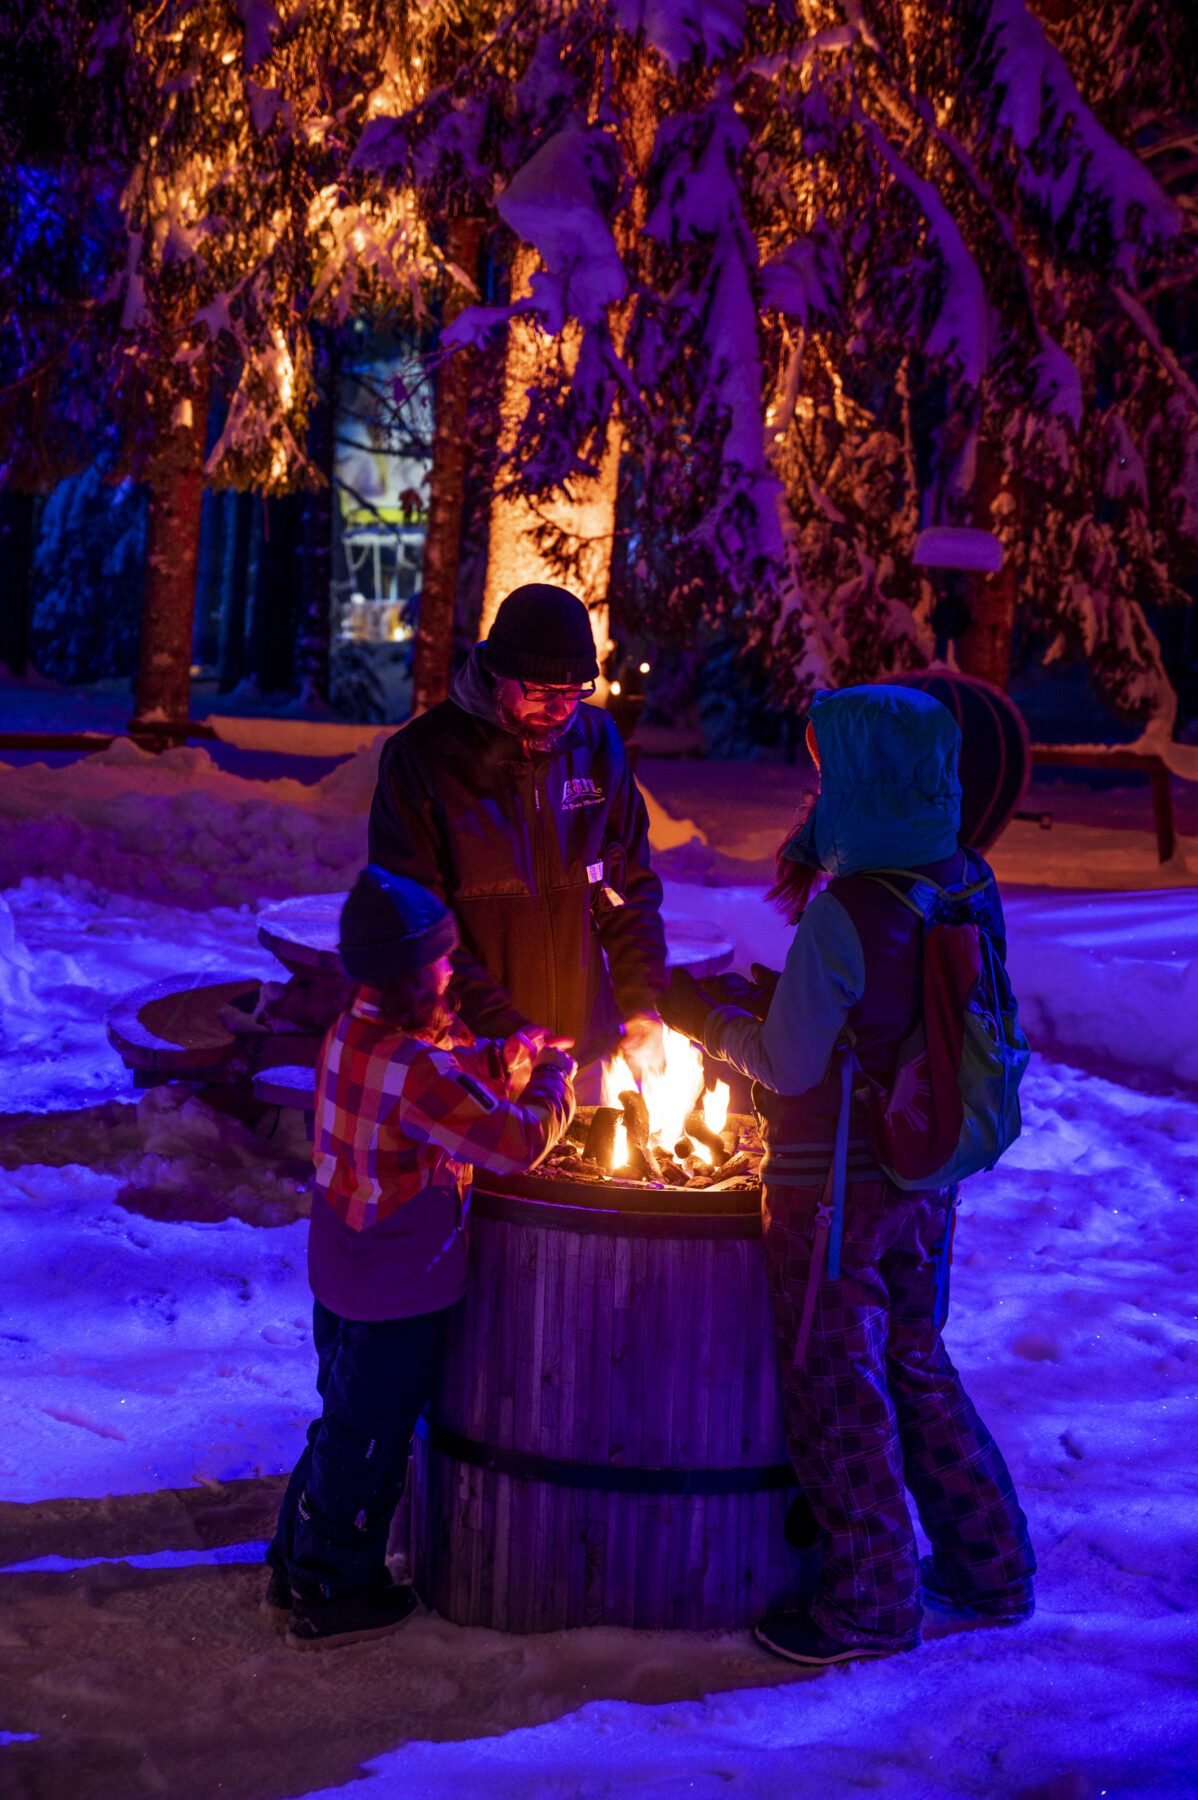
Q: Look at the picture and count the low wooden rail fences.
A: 2